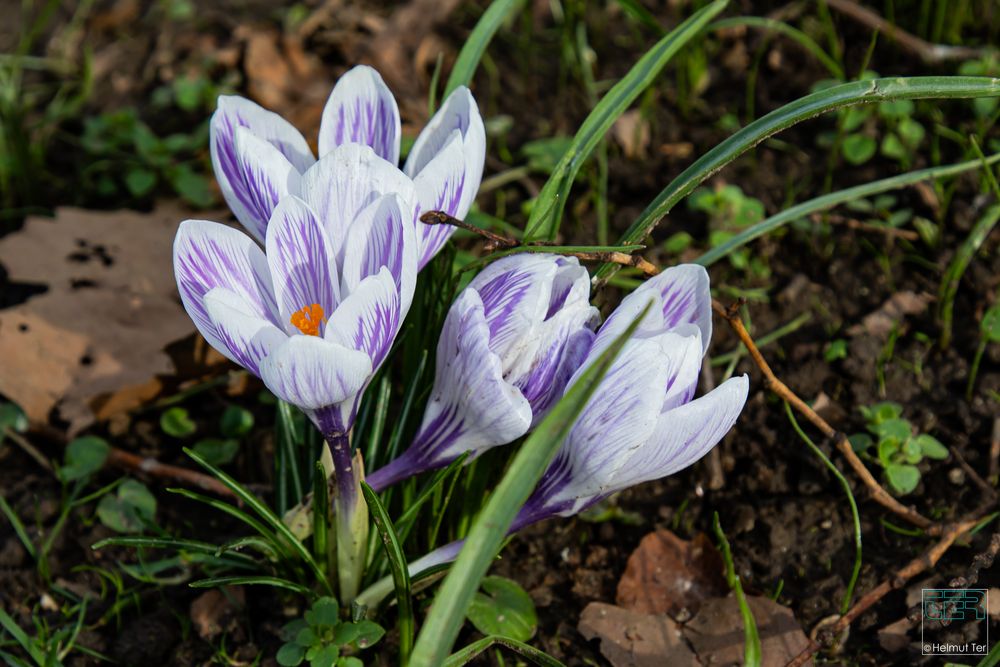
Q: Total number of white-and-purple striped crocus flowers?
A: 4